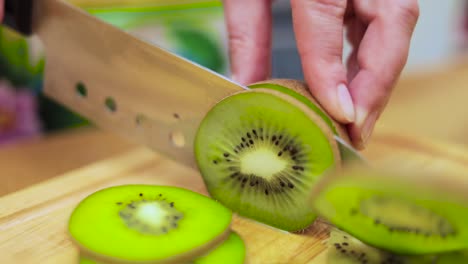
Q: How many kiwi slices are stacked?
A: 2